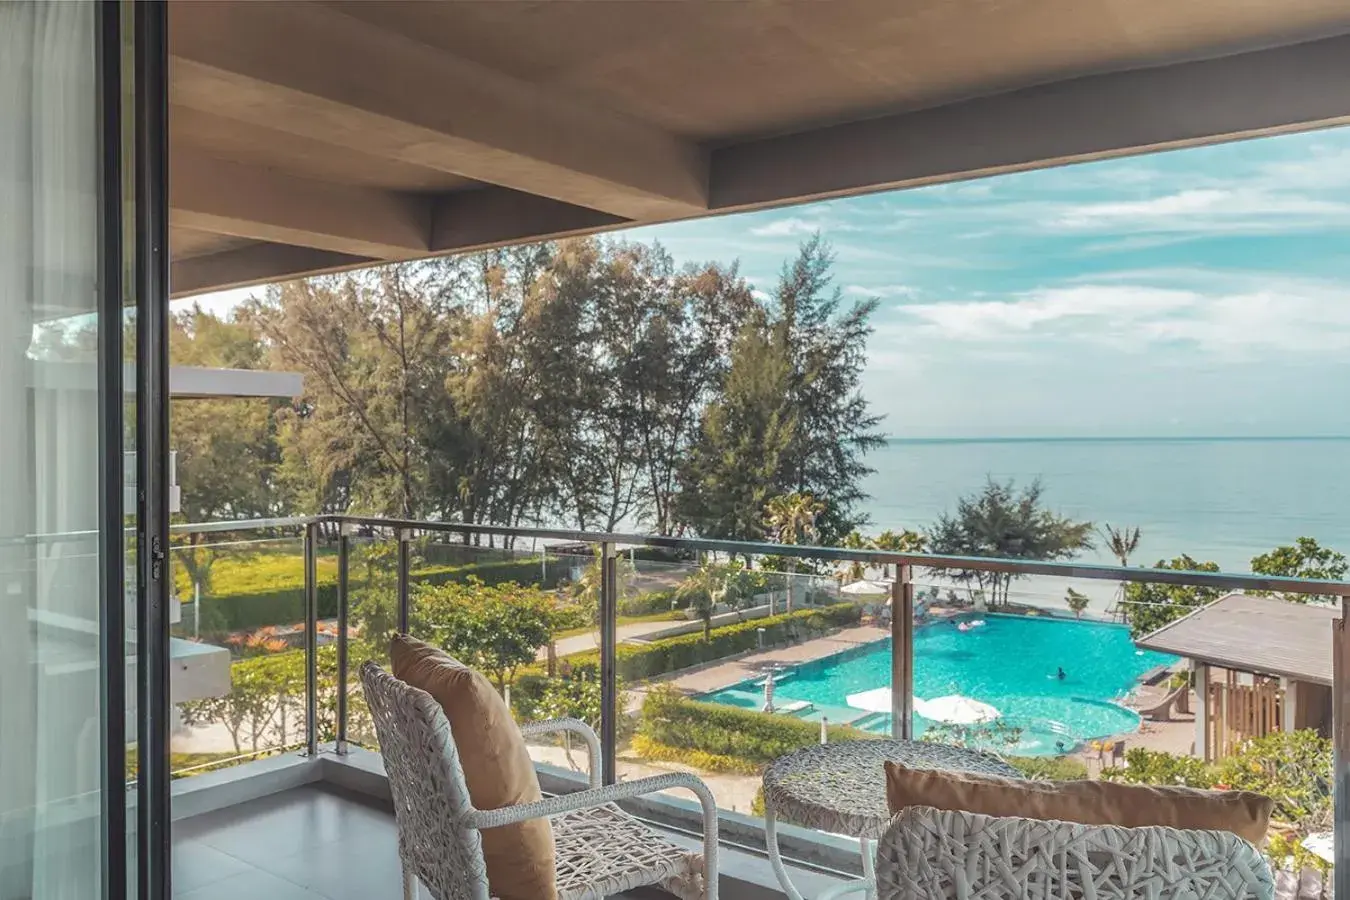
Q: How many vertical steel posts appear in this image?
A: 6